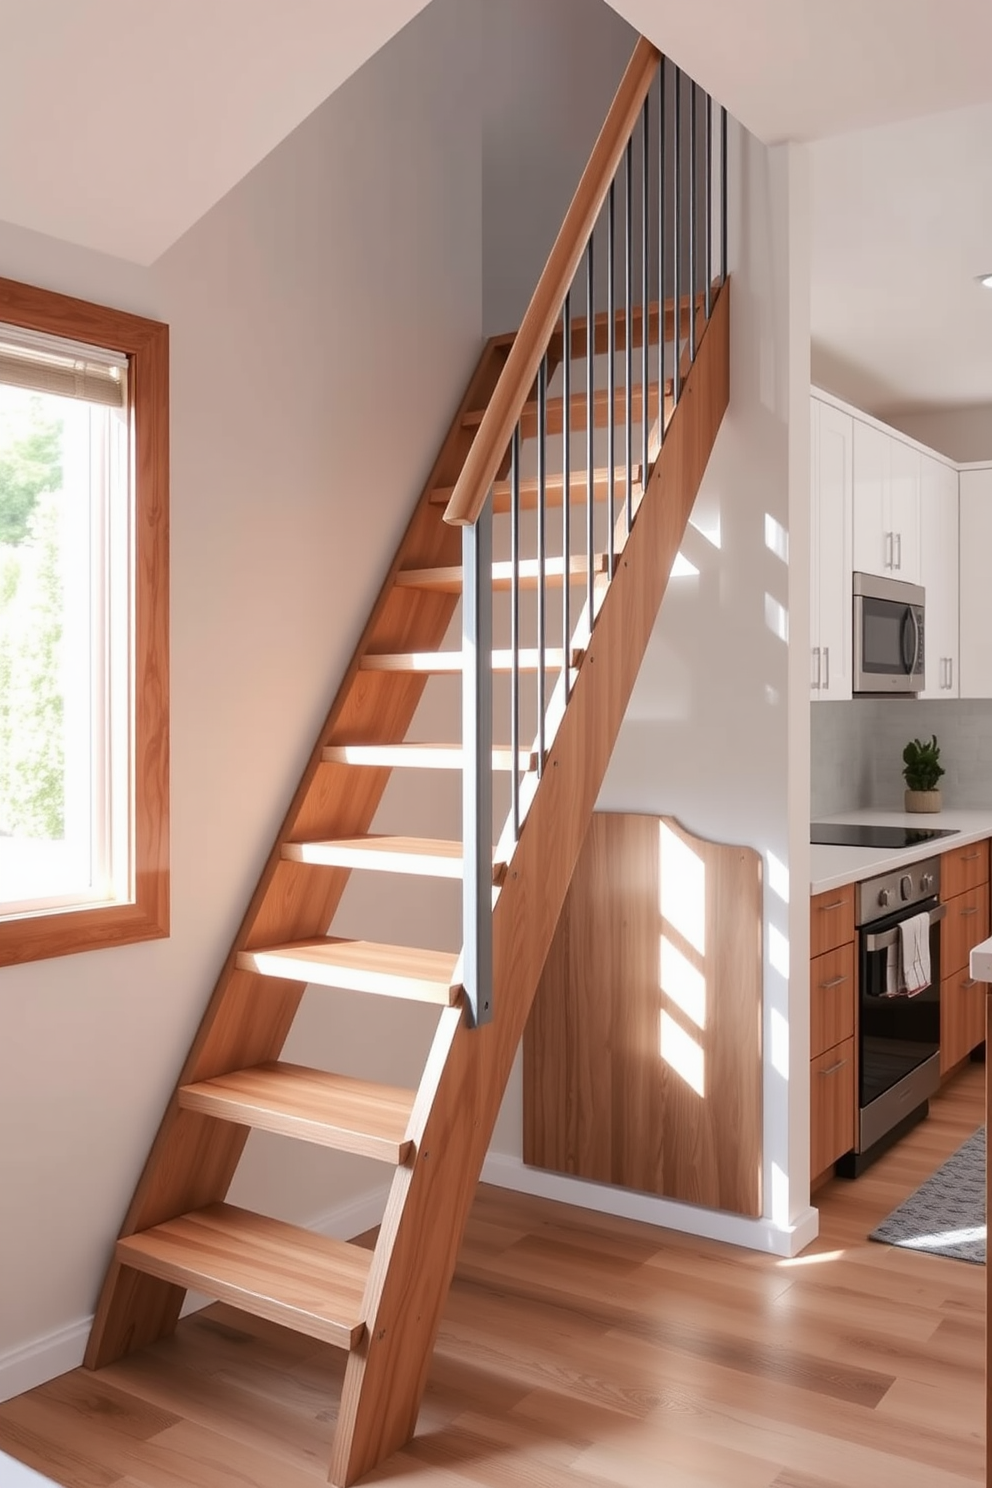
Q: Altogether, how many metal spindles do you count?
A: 12